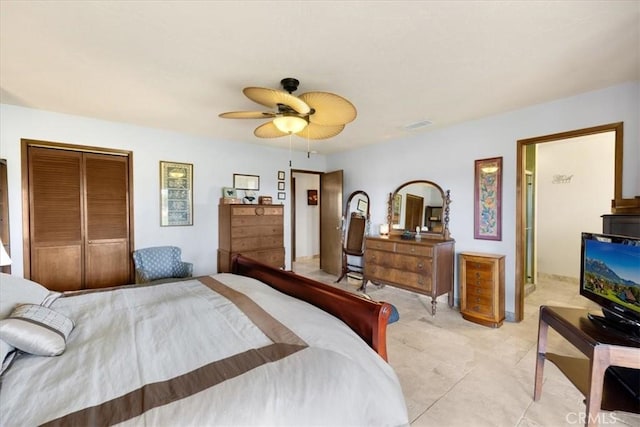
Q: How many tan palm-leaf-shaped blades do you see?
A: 5